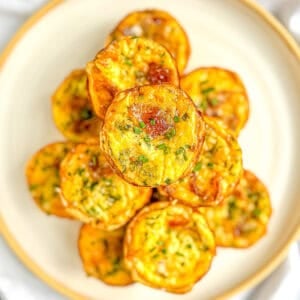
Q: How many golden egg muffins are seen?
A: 11